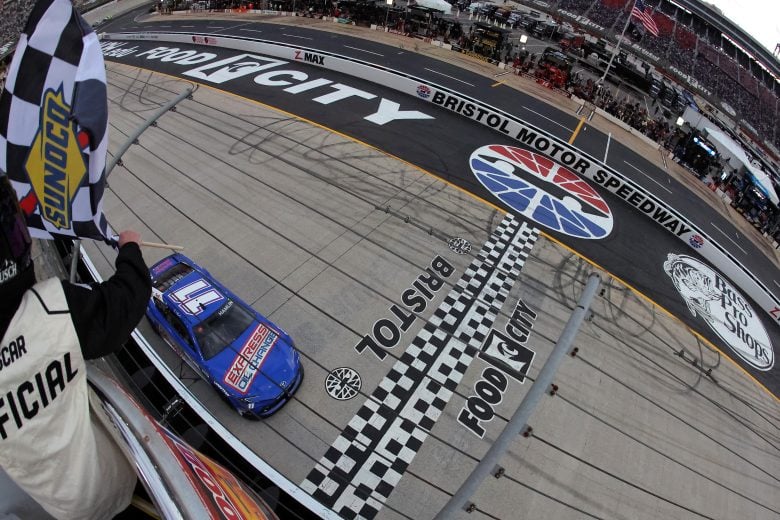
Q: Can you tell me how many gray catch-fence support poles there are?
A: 2